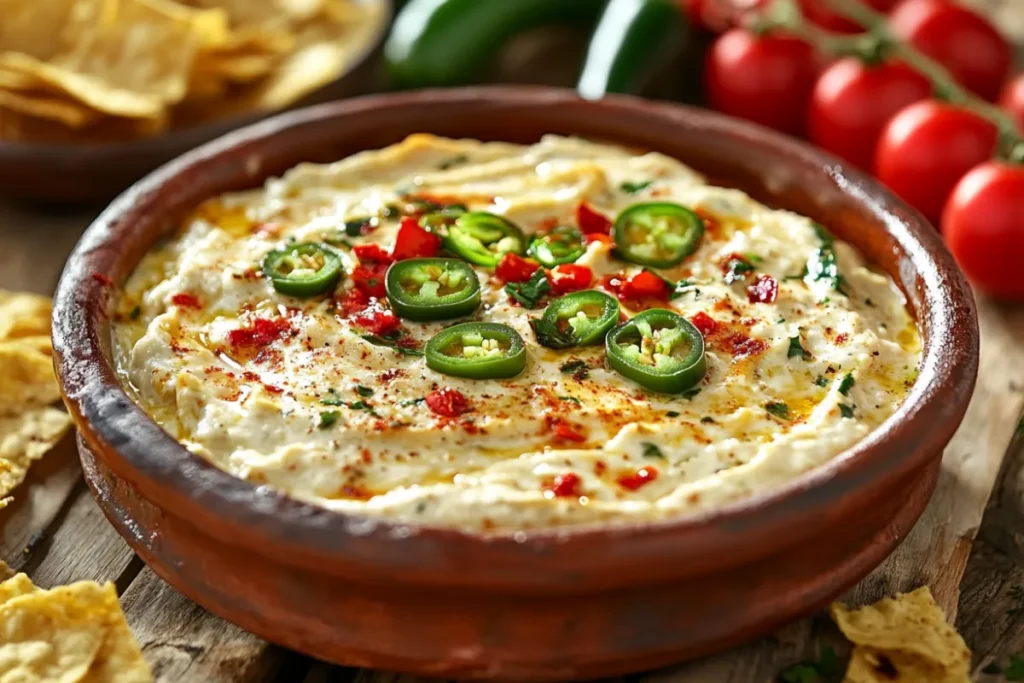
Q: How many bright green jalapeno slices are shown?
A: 8